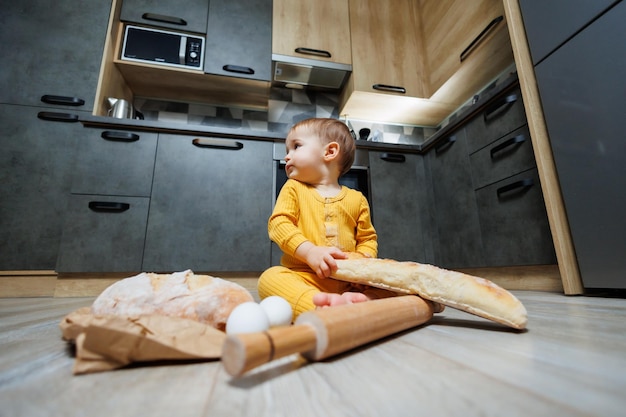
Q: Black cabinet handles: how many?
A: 15